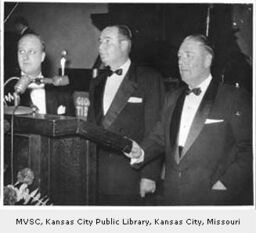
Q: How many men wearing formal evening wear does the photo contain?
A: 3